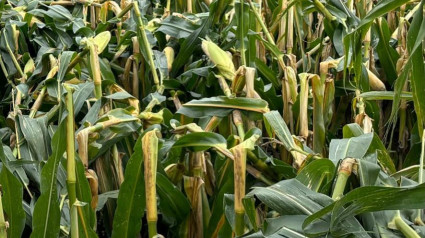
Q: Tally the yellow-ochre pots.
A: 0